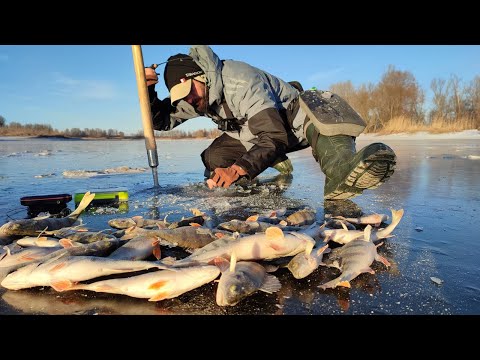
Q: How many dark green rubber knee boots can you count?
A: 2